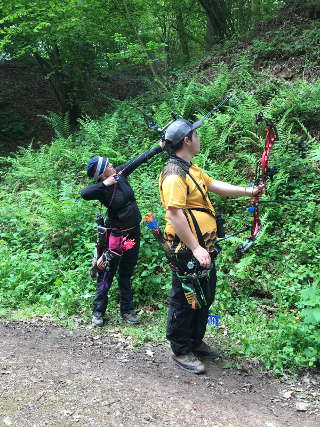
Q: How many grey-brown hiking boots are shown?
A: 4